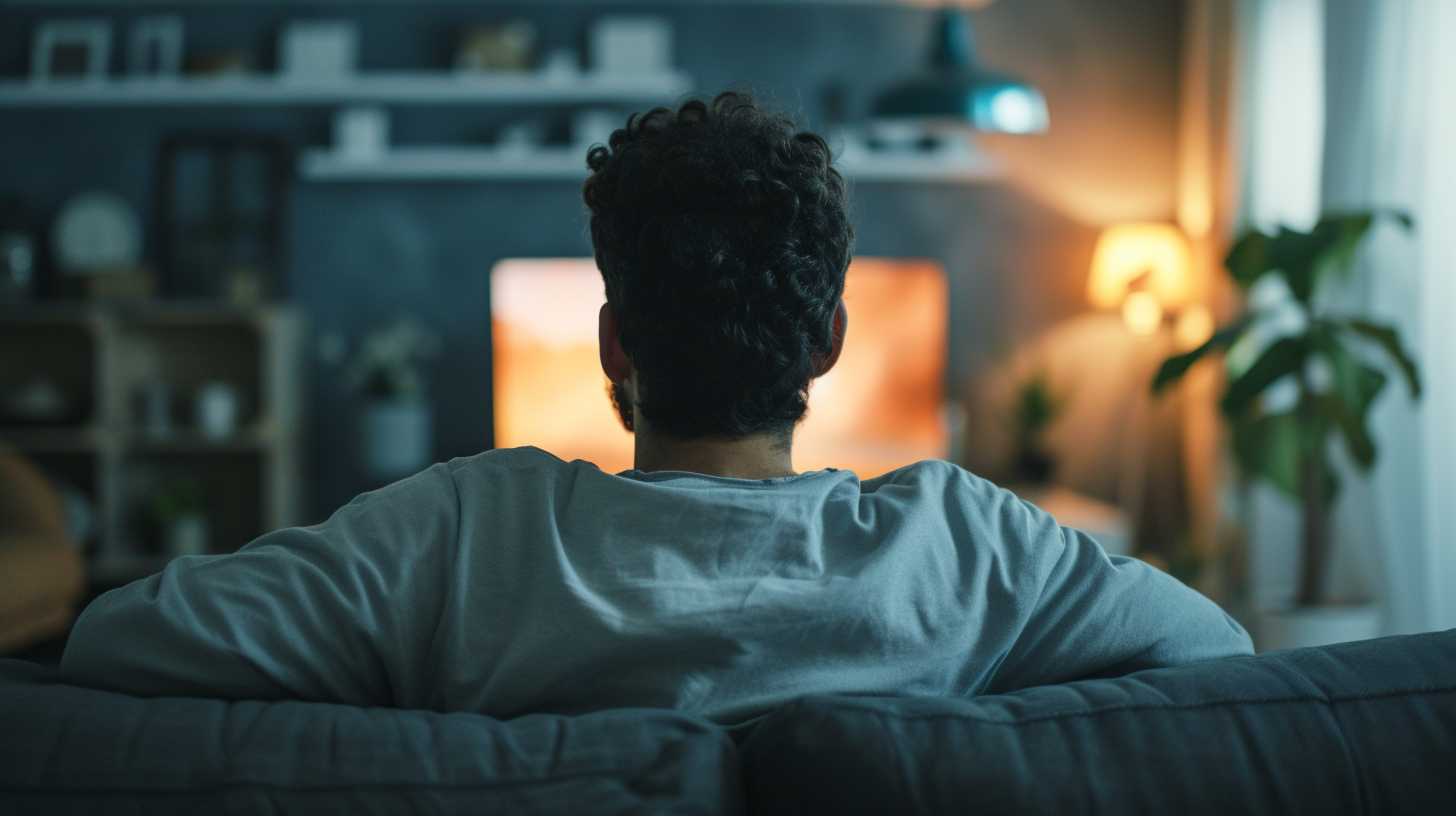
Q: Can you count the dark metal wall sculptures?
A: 0